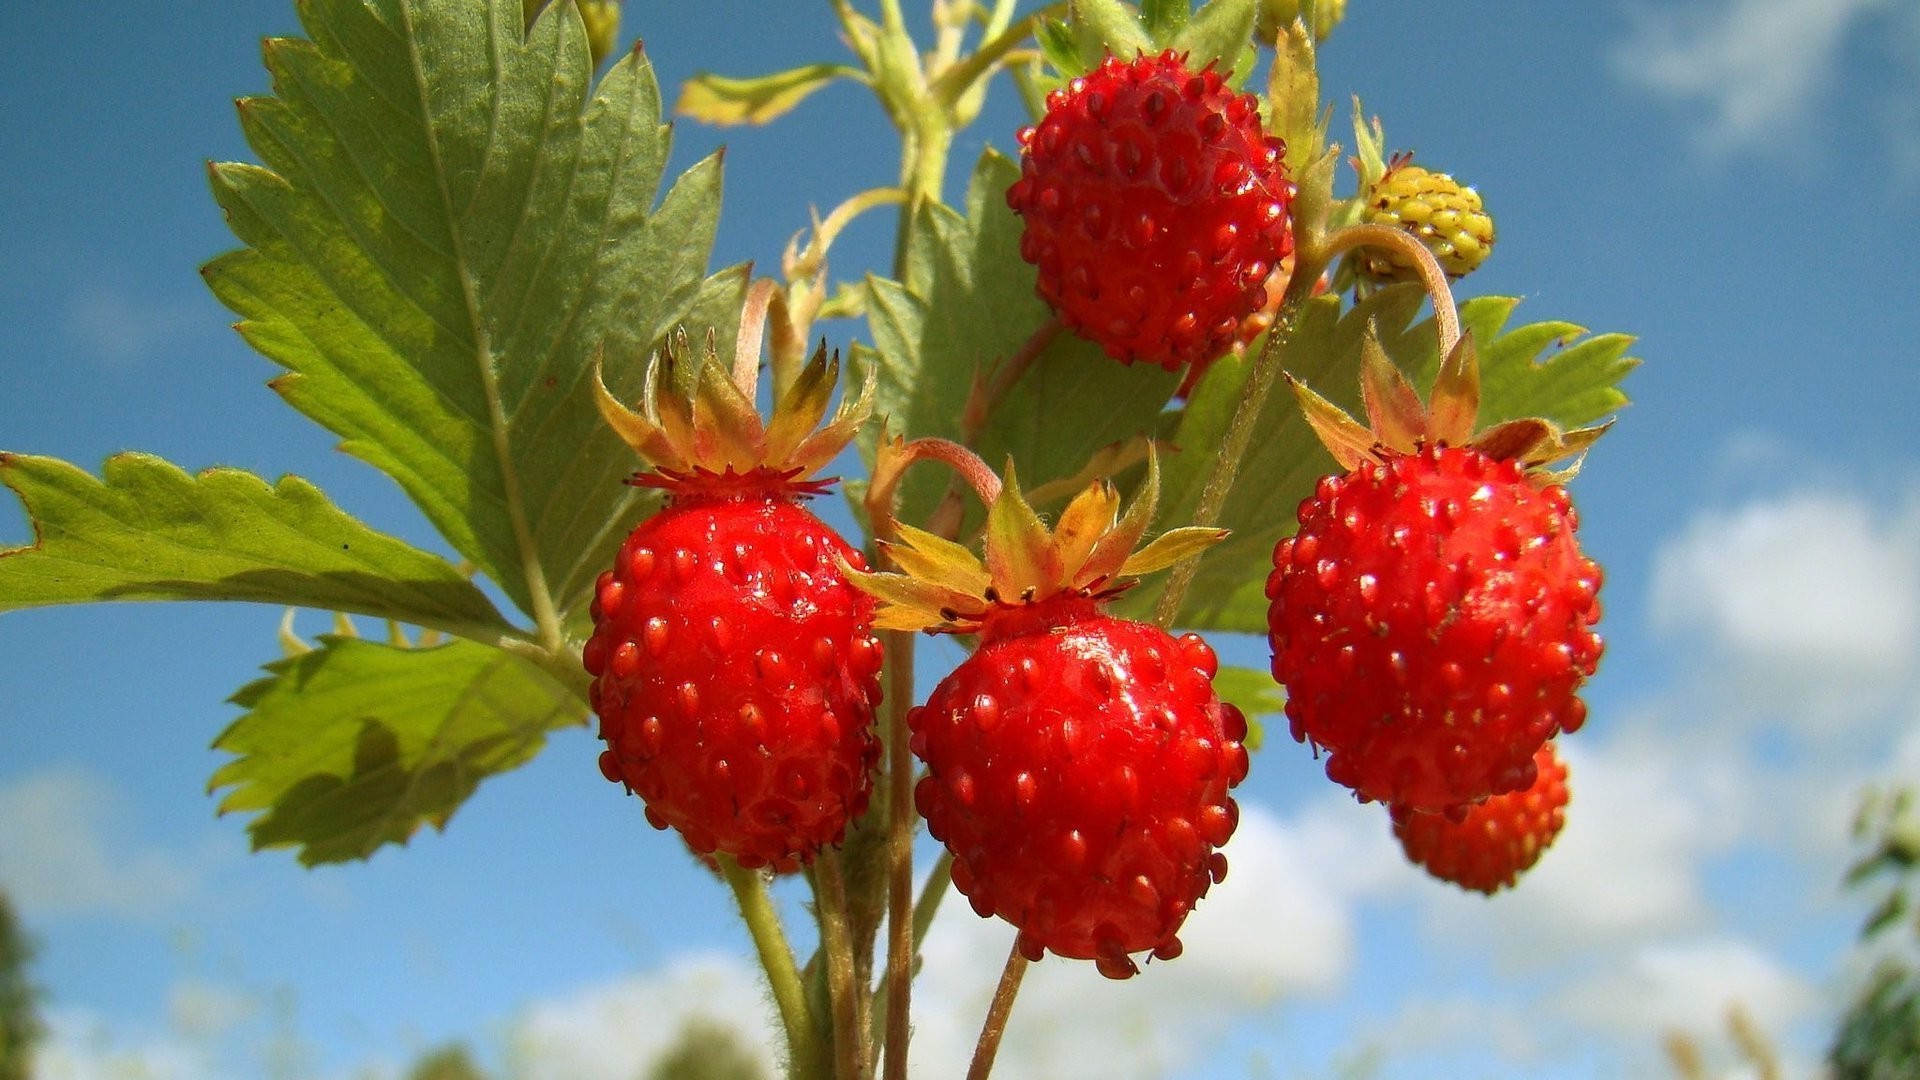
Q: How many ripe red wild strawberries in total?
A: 5